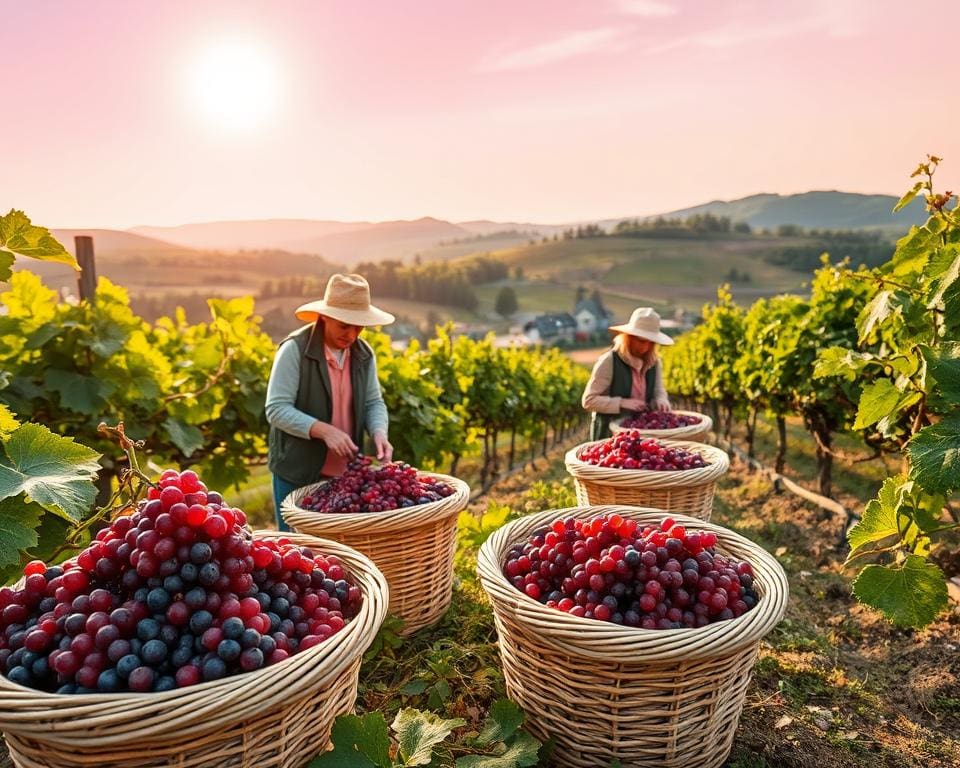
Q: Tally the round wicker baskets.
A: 5